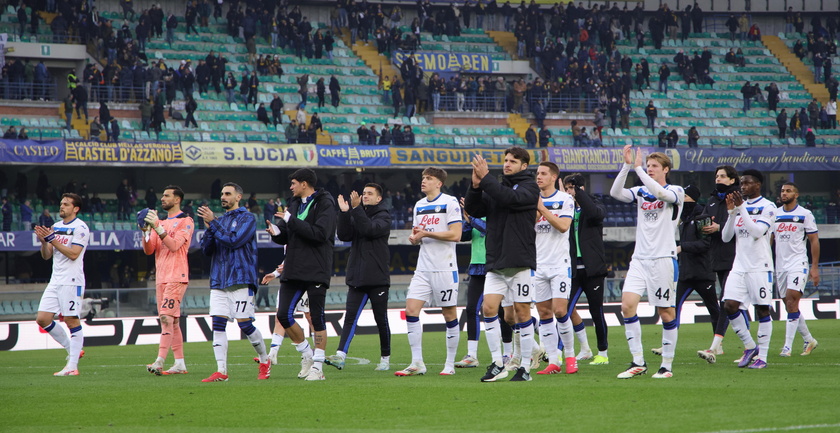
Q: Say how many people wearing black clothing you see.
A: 6